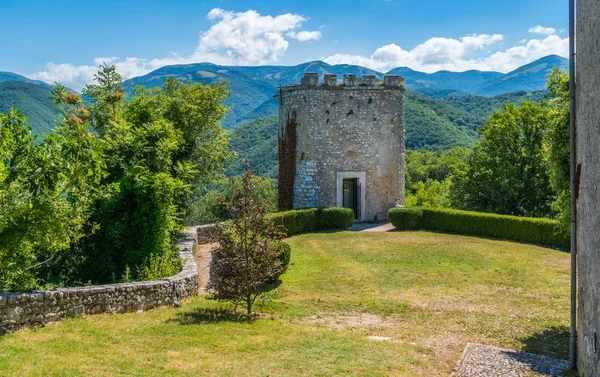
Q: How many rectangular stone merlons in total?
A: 5